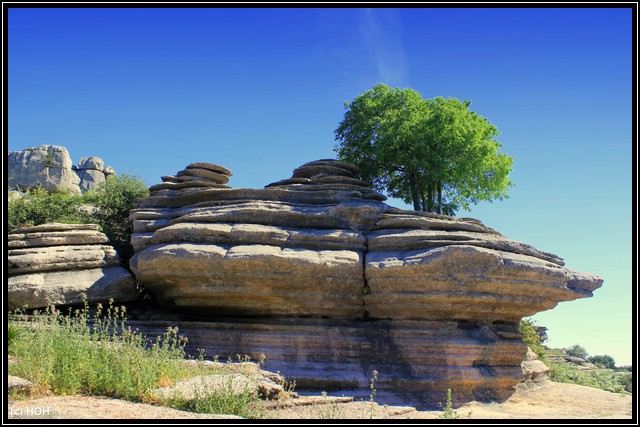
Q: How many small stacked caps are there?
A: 2